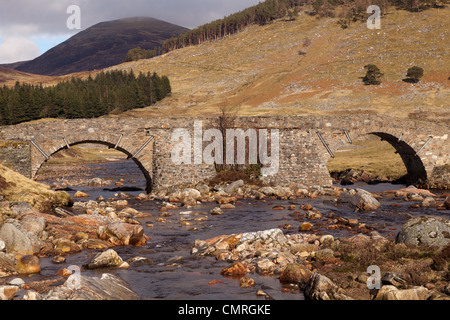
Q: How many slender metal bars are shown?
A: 8